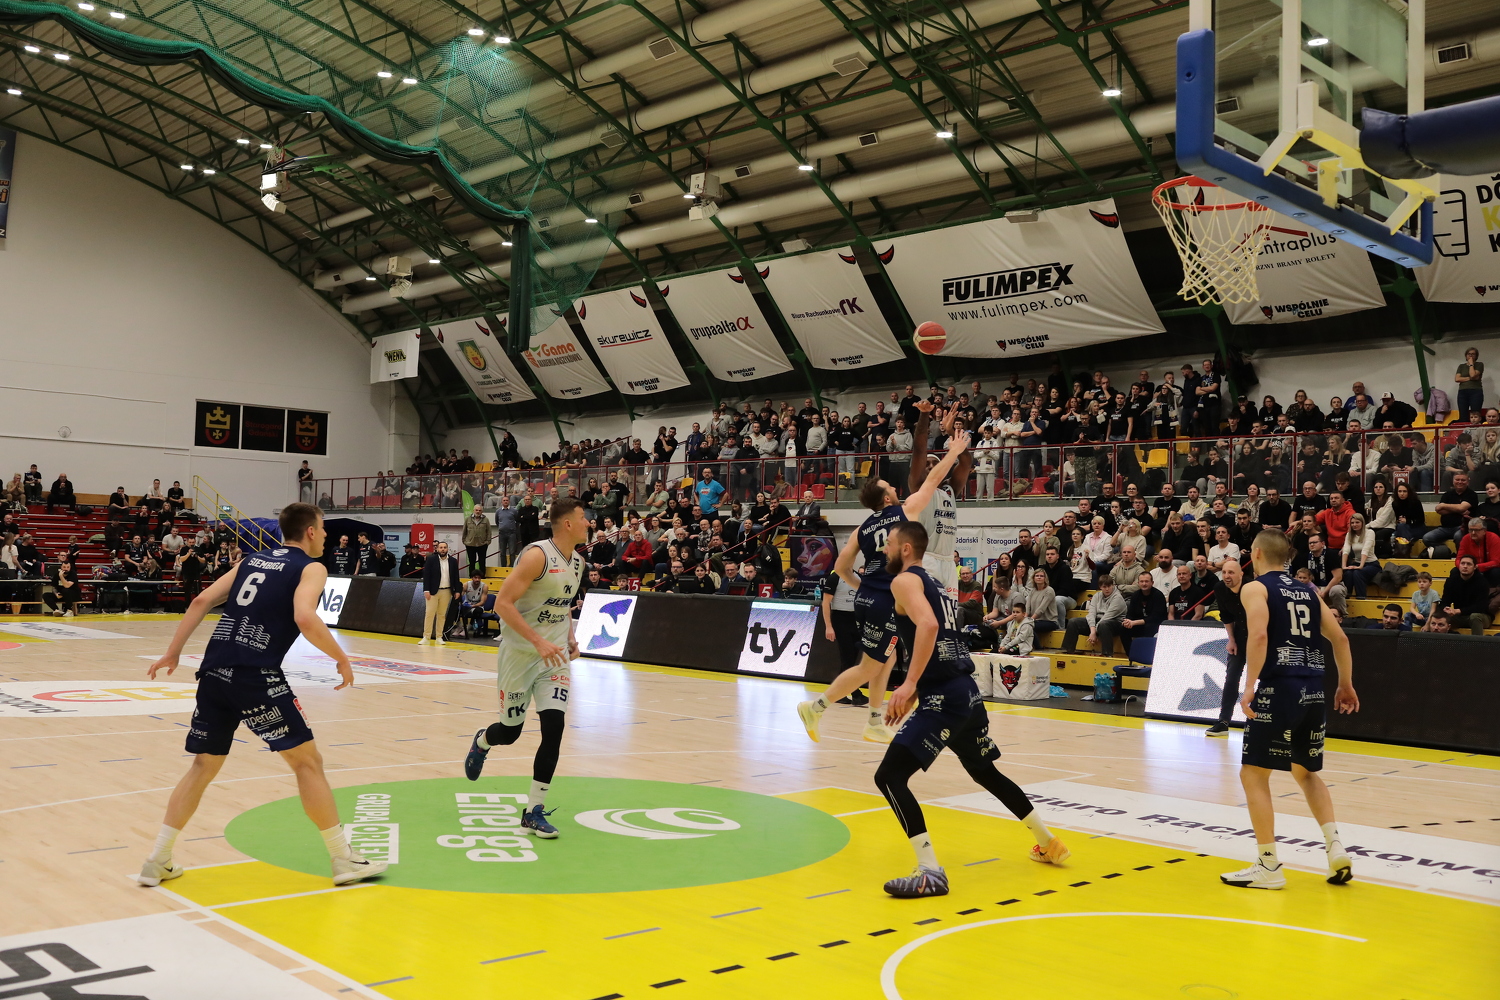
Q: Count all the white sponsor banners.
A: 9